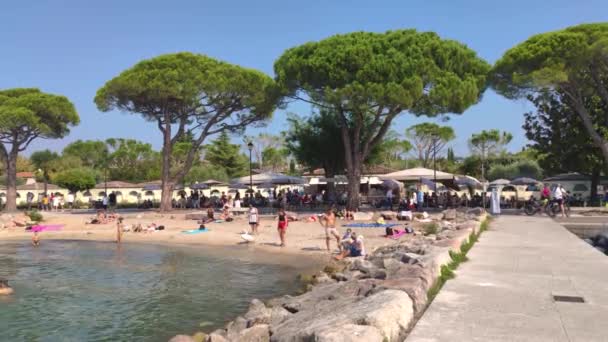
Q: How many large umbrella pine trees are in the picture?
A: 4